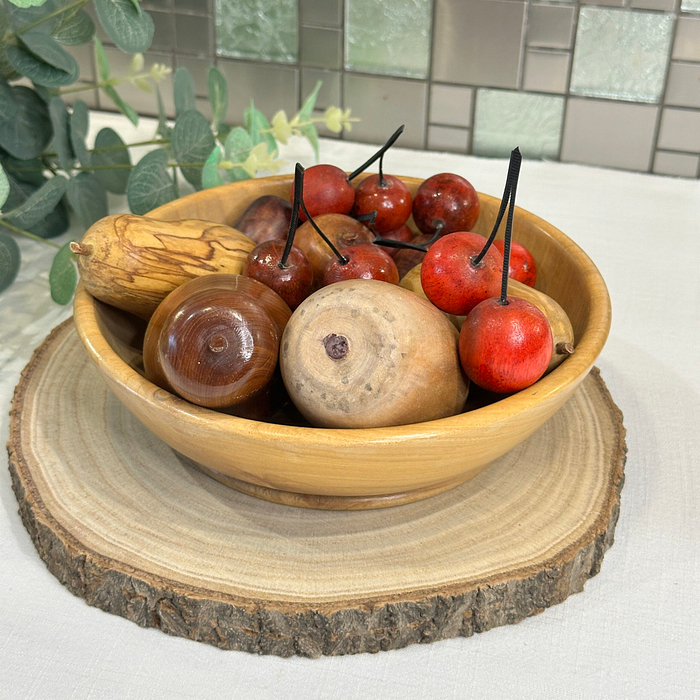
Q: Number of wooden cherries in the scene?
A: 9